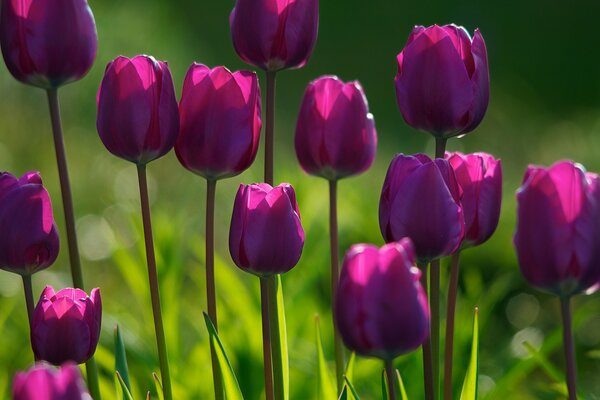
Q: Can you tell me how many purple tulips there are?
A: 14